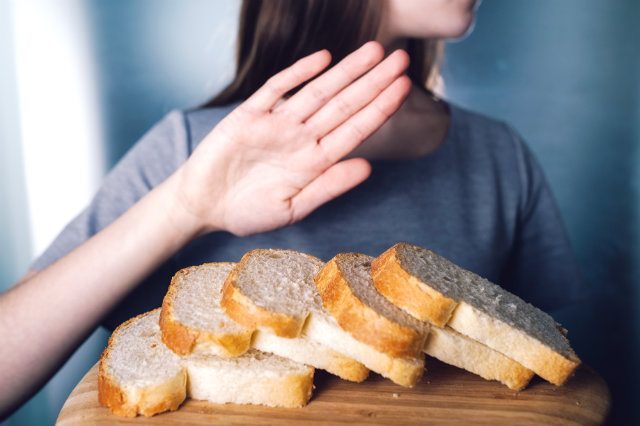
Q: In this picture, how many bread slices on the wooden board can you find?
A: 5